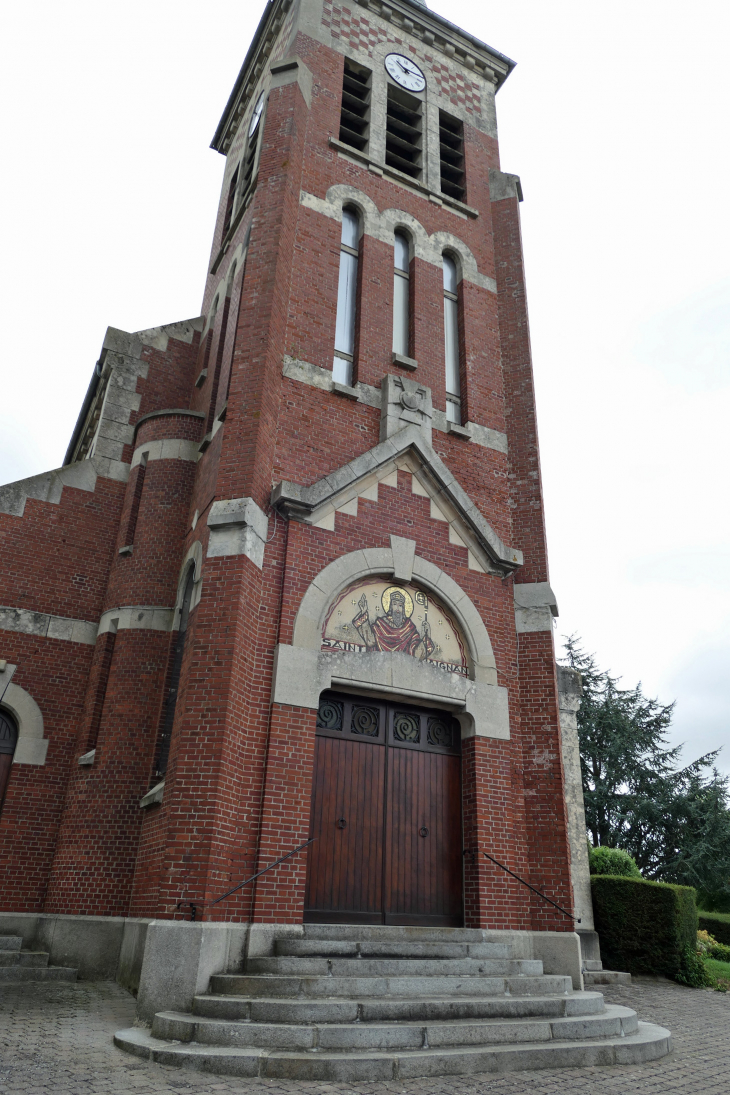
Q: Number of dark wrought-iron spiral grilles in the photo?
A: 4